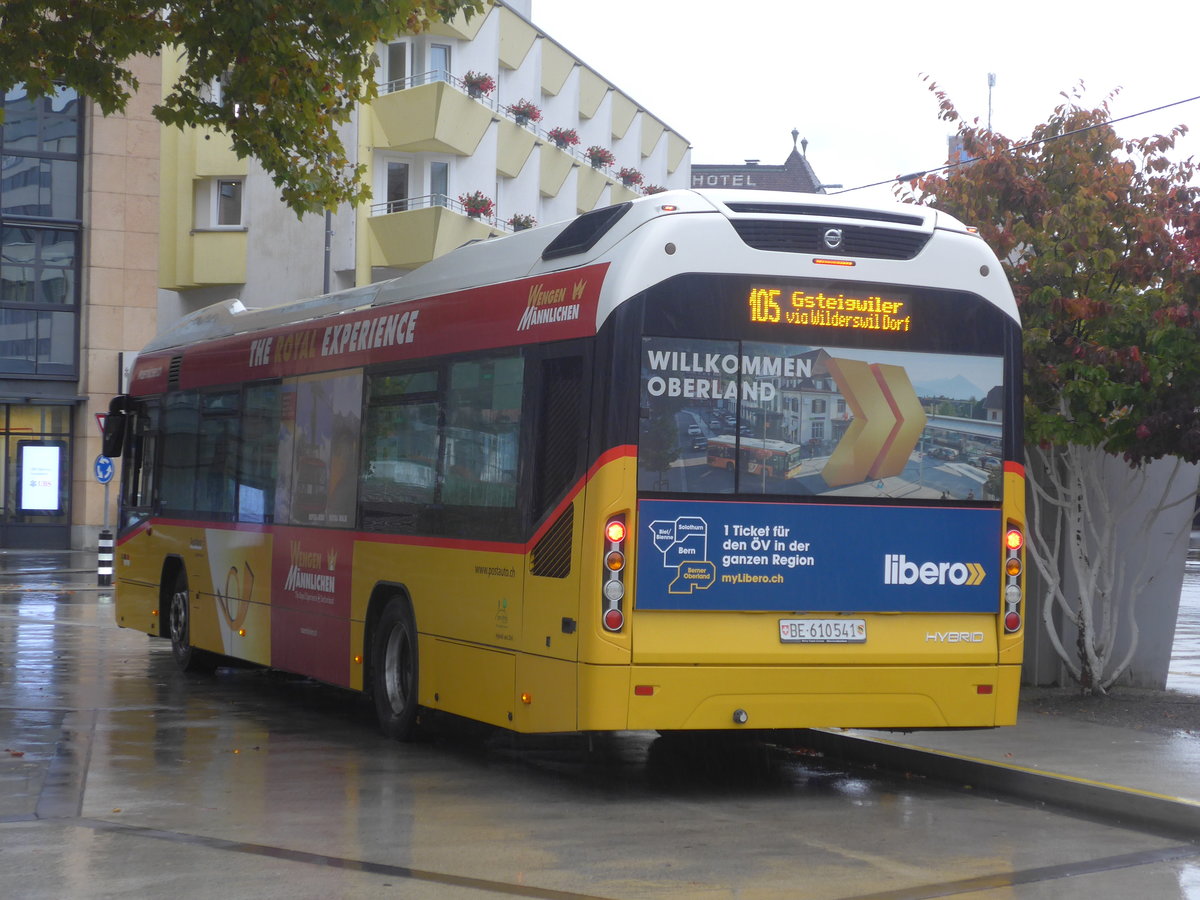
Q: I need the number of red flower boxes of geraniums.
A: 8